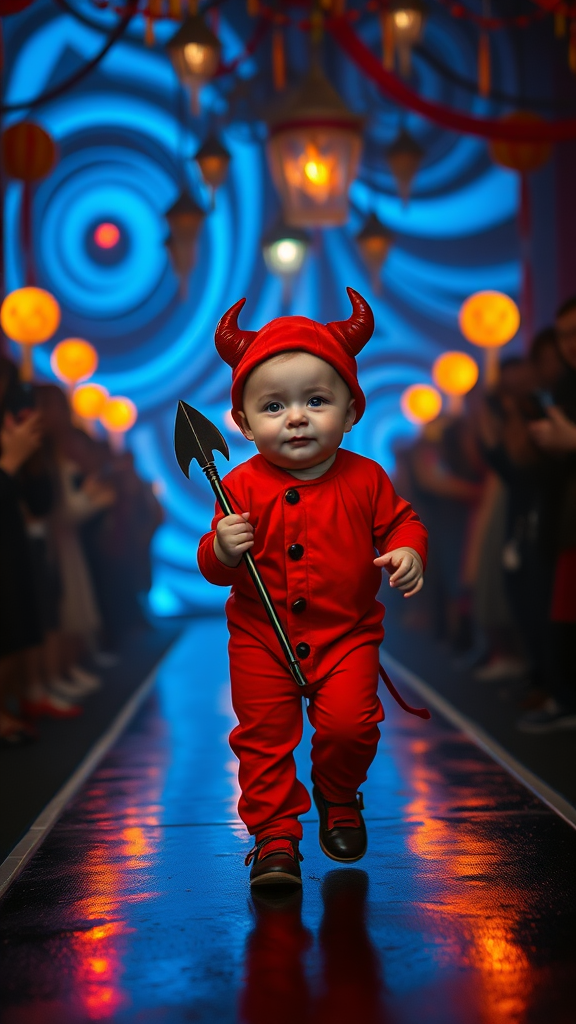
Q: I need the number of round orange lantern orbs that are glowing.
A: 7